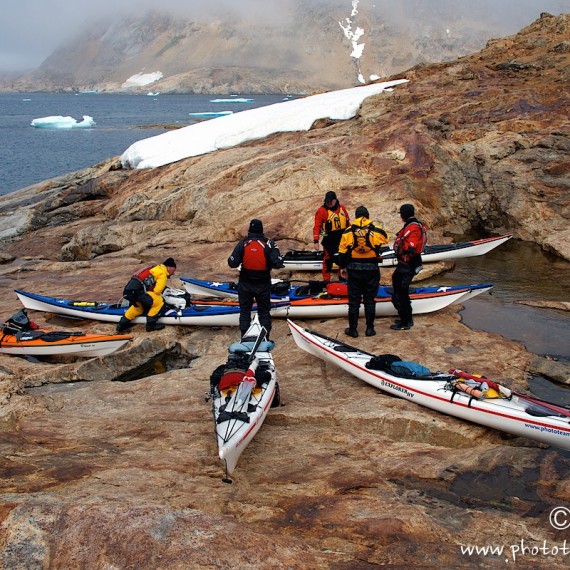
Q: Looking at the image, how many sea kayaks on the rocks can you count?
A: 7